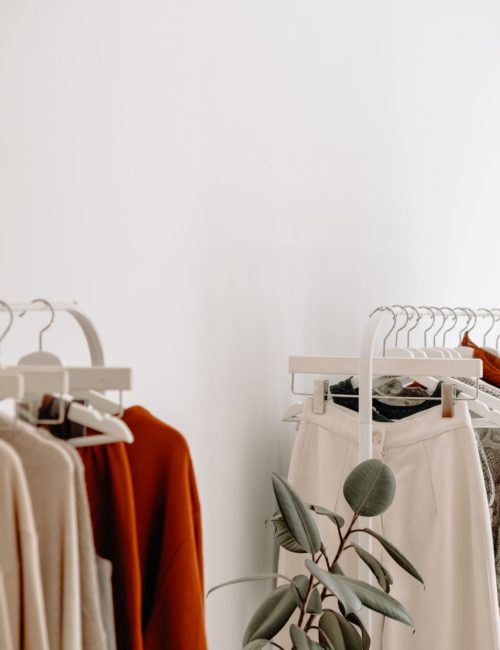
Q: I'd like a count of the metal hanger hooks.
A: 12